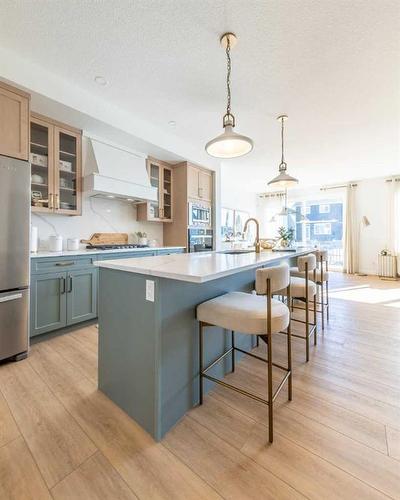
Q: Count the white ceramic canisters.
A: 2